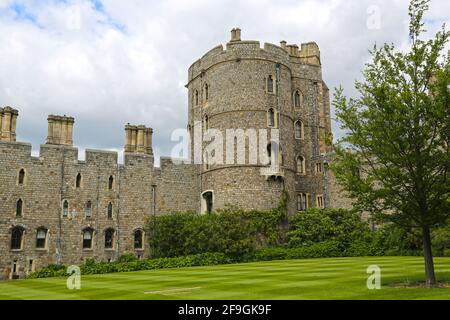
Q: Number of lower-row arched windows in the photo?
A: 5